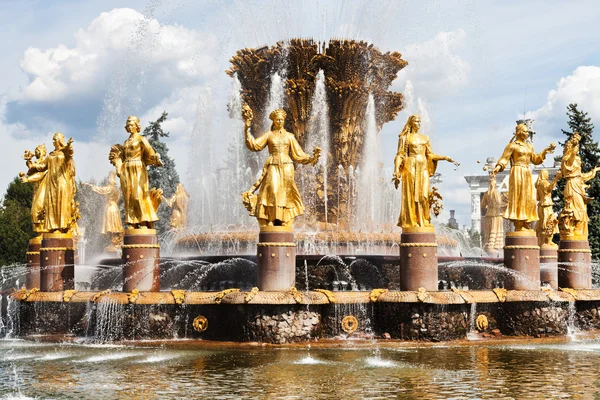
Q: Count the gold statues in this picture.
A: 11